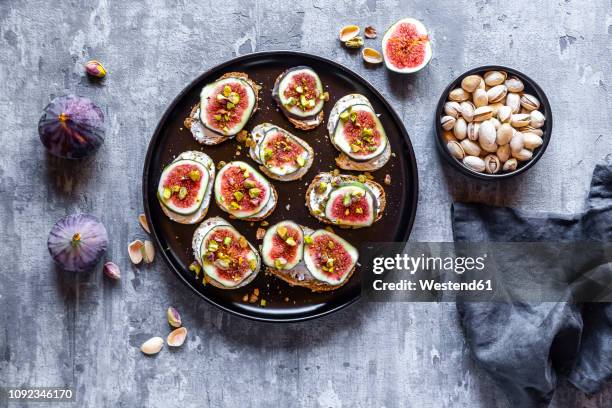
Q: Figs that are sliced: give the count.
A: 11